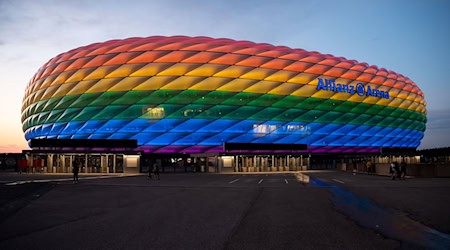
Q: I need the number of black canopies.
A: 3